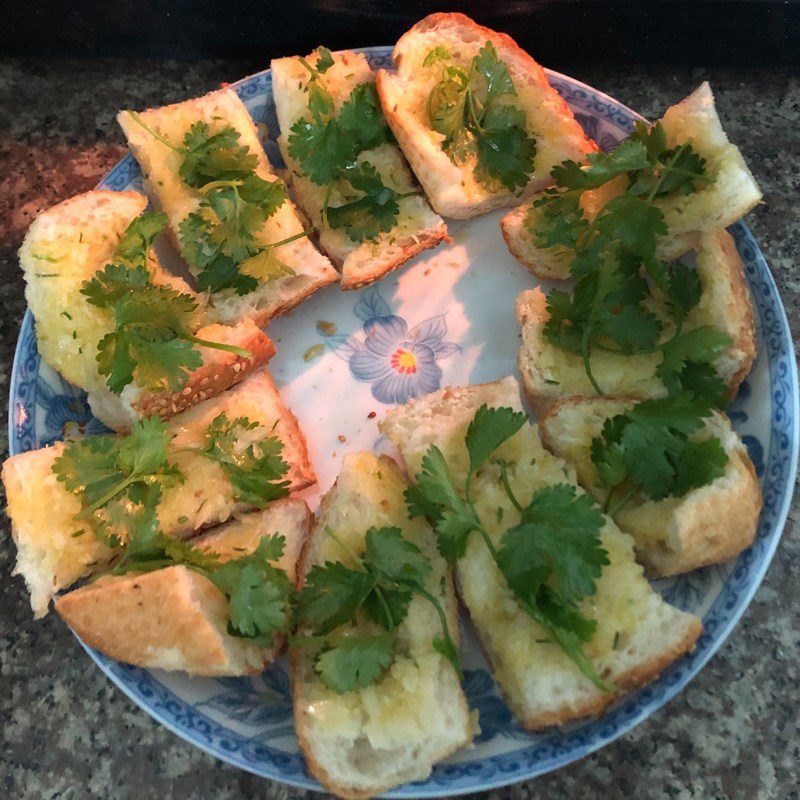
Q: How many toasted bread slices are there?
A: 11